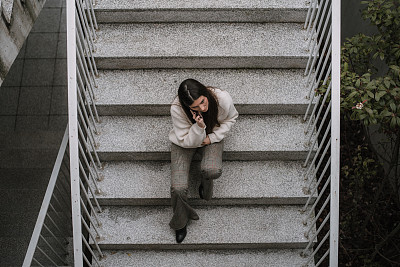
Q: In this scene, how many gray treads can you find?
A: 7